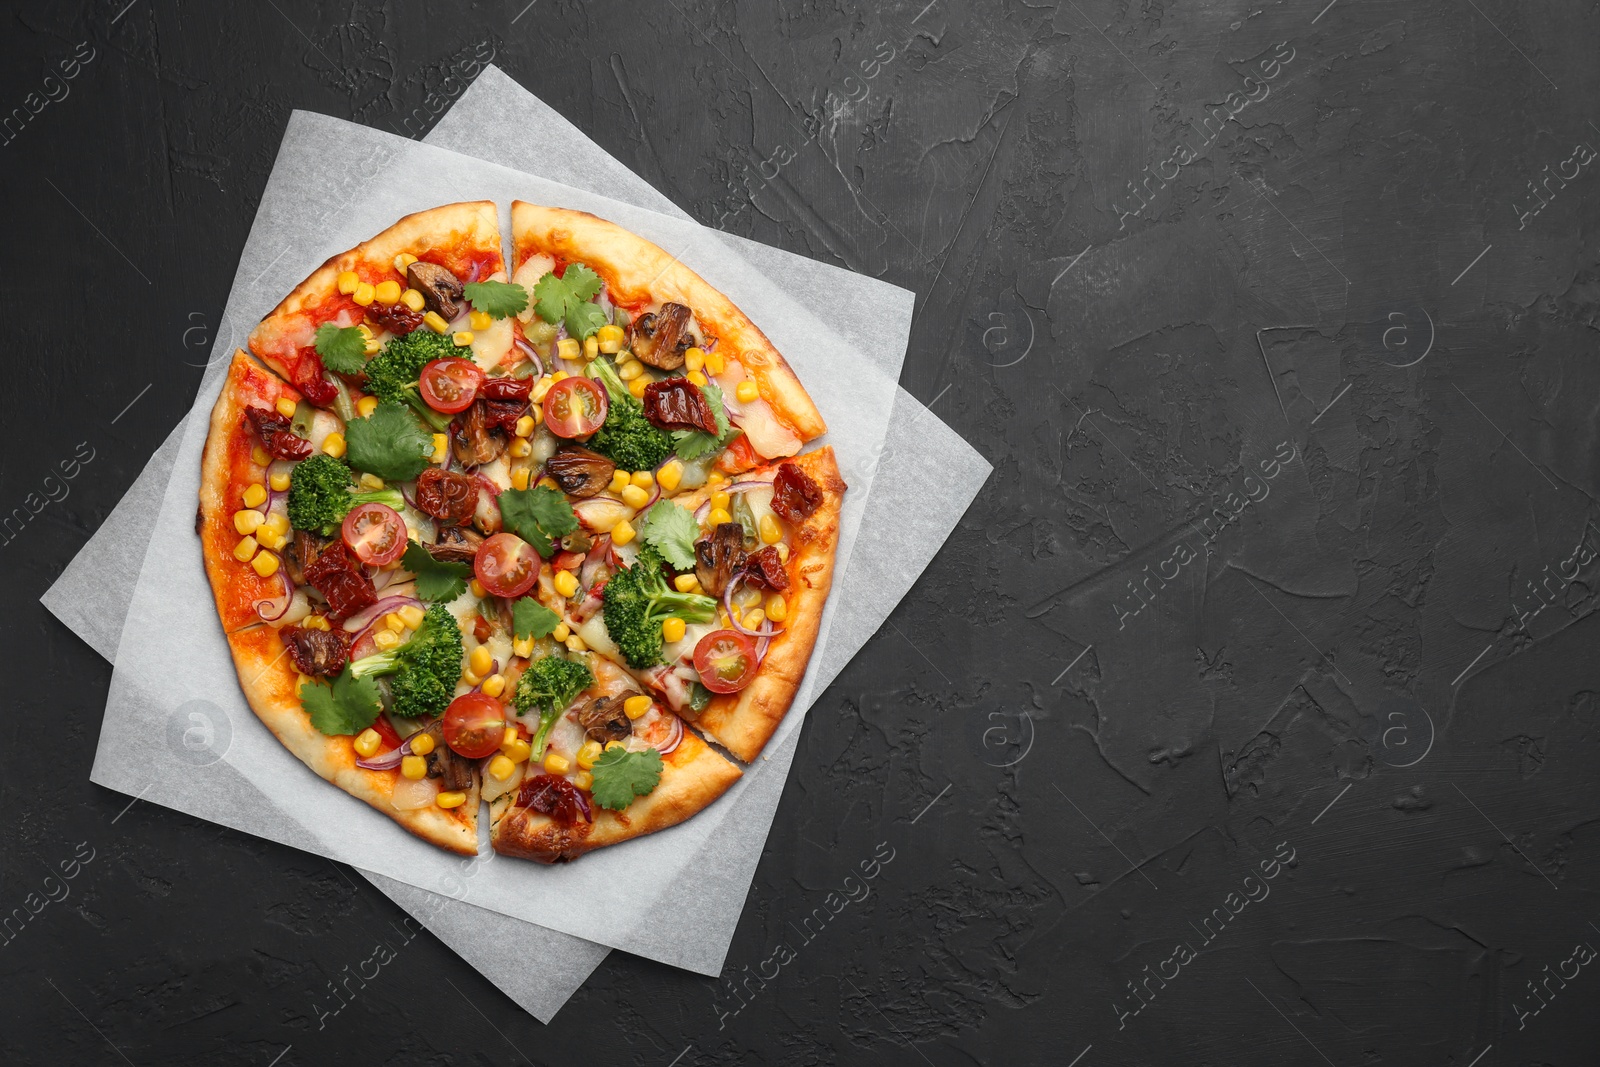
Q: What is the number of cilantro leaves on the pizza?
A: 11